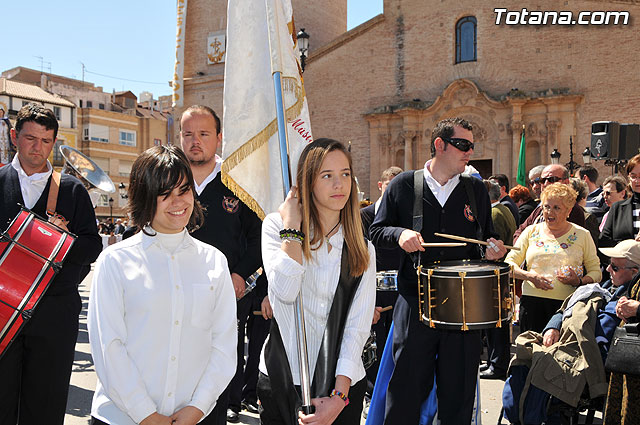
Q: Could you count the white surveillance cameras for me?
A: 0